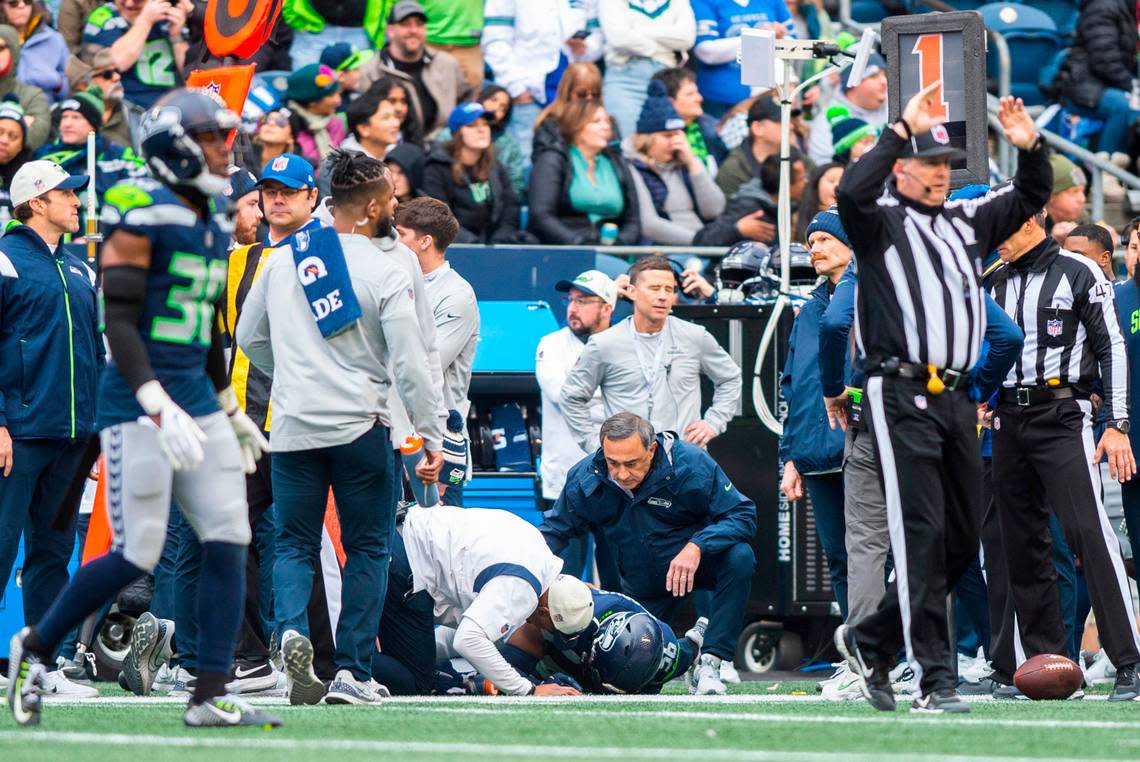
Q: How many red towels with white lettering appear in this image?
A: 0